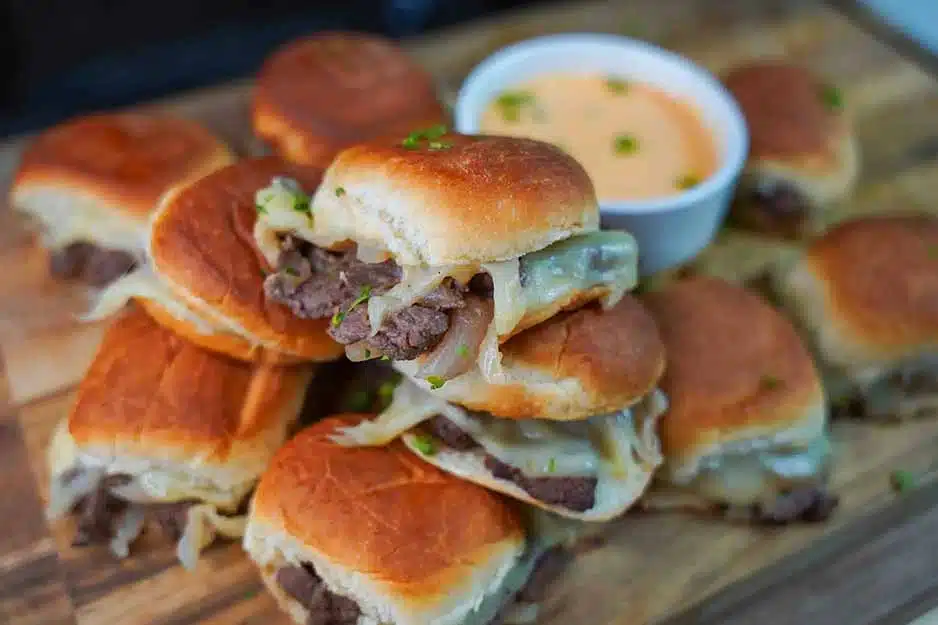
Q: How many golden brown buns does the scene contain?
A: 10